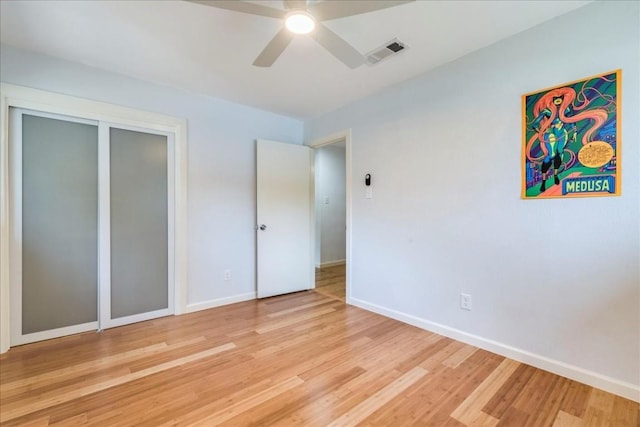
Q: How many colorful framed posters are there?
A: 1